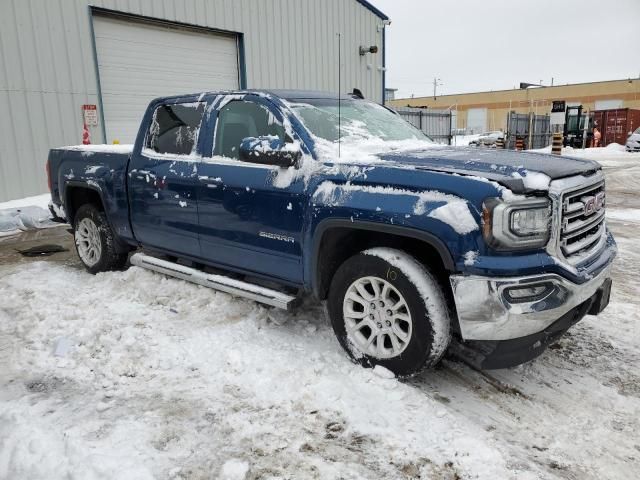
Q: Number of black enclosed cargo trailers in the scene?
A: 0